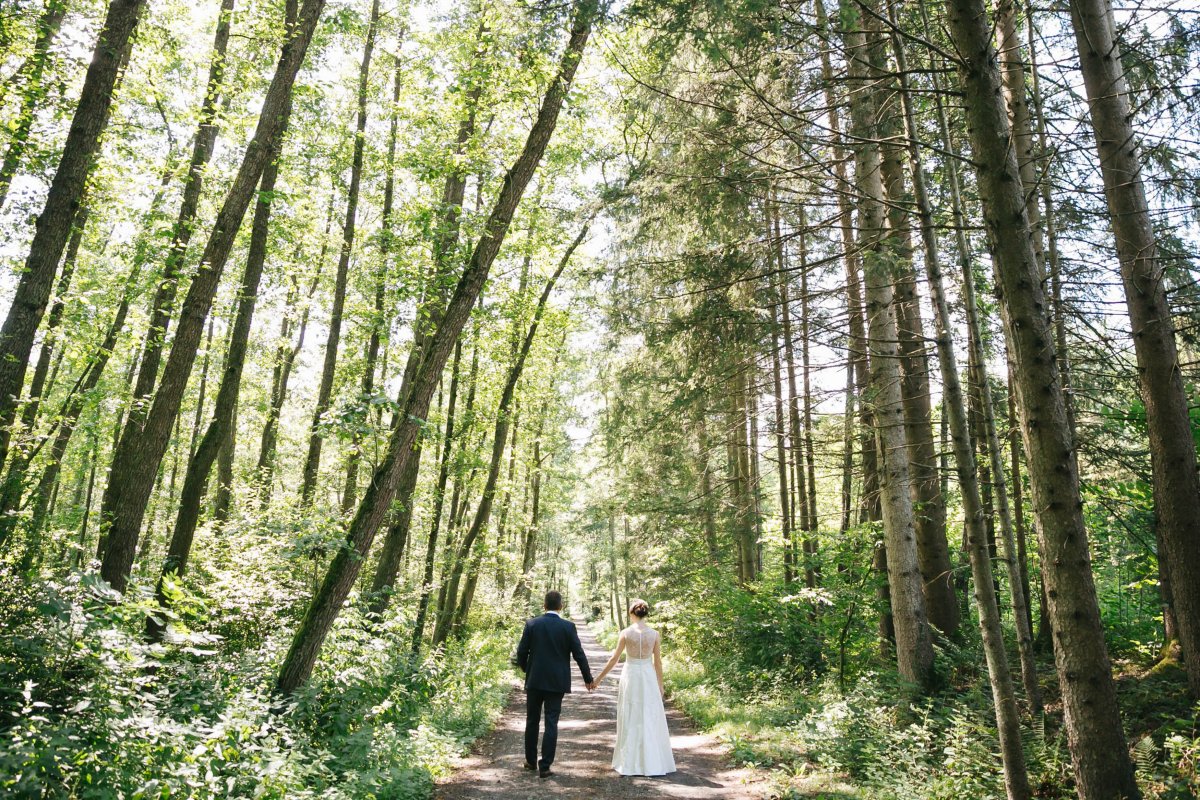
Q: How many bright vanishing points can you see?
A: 1